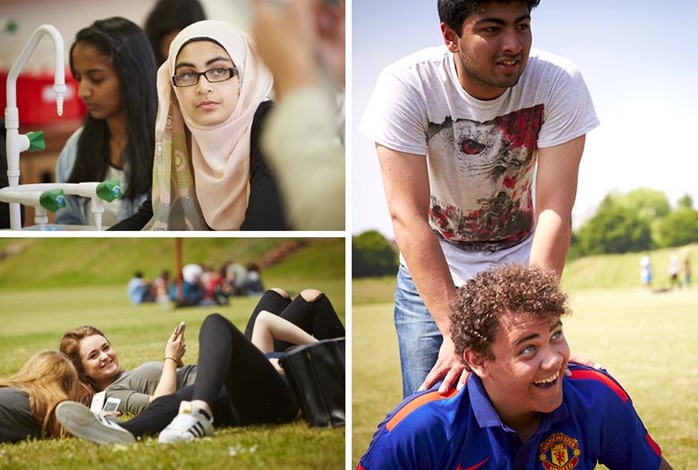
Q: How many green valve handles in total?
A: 3